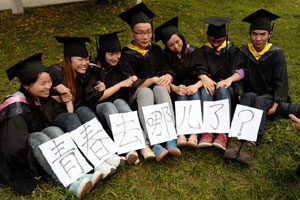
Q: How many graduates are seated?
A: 7